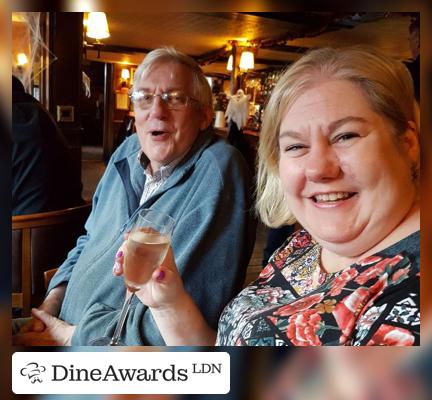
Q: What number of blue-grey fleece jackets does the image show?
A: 1